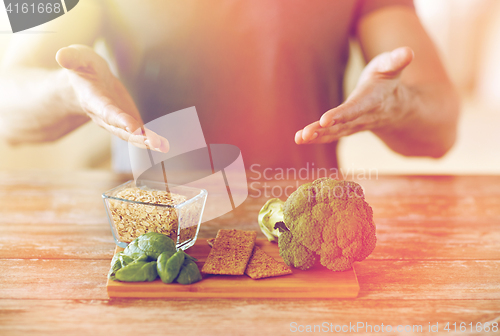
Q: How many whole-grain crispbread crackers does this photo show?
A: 2